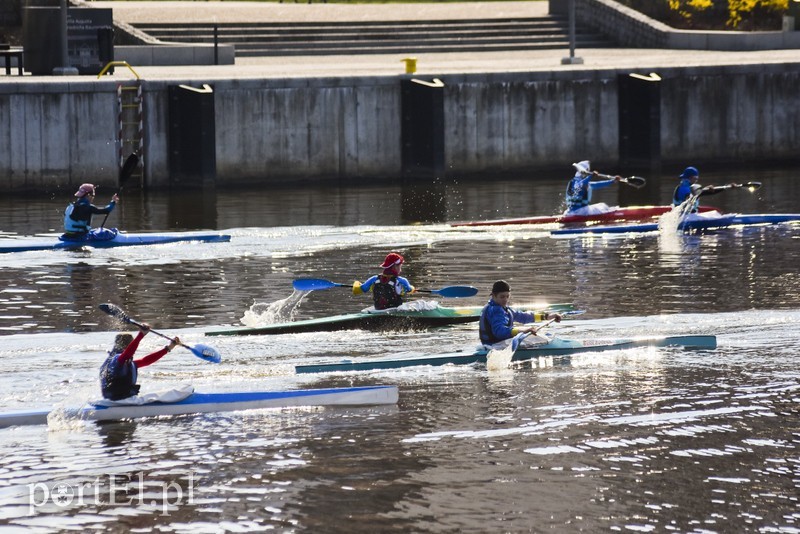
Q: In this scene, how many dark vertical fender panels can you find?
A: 3